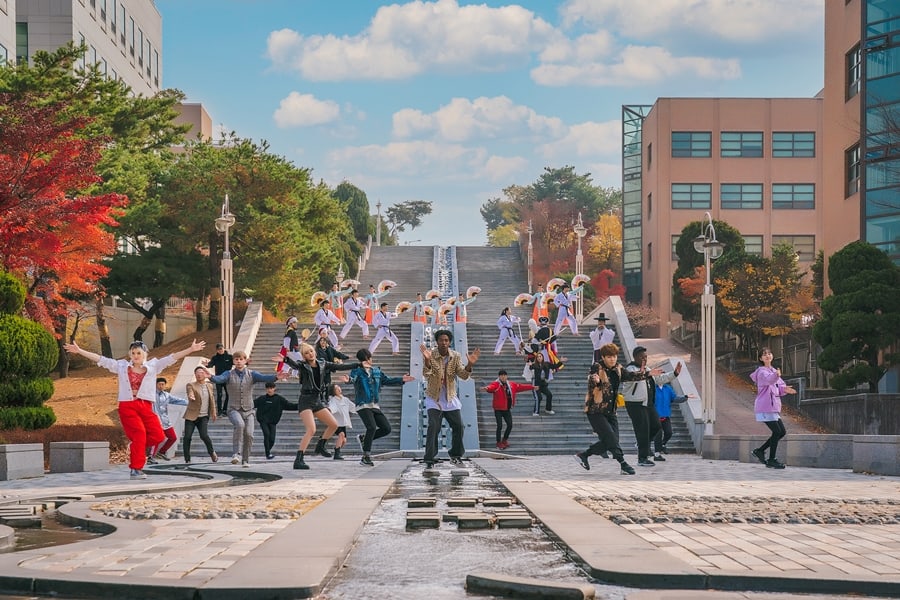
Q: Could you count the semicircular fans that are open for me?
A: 14